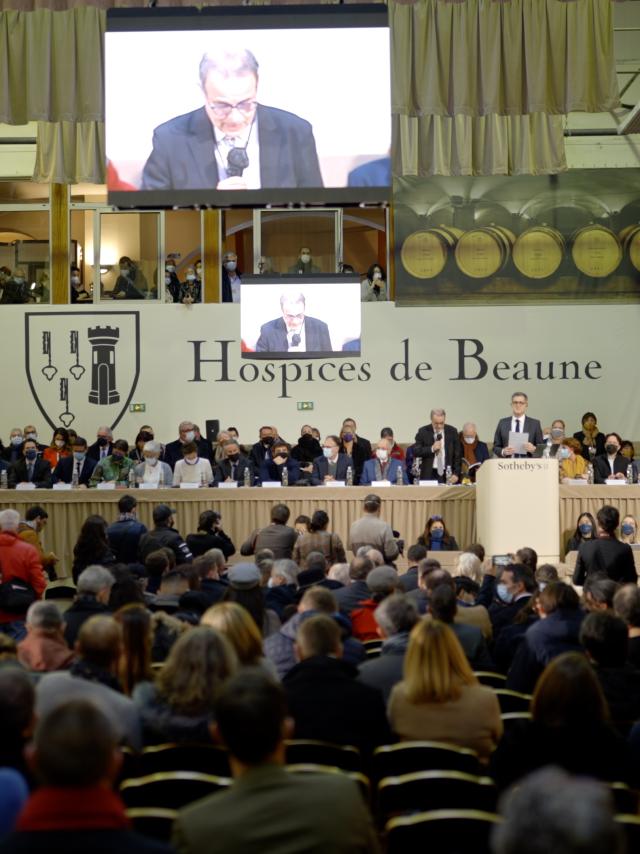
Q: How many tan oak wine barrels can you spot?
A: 5